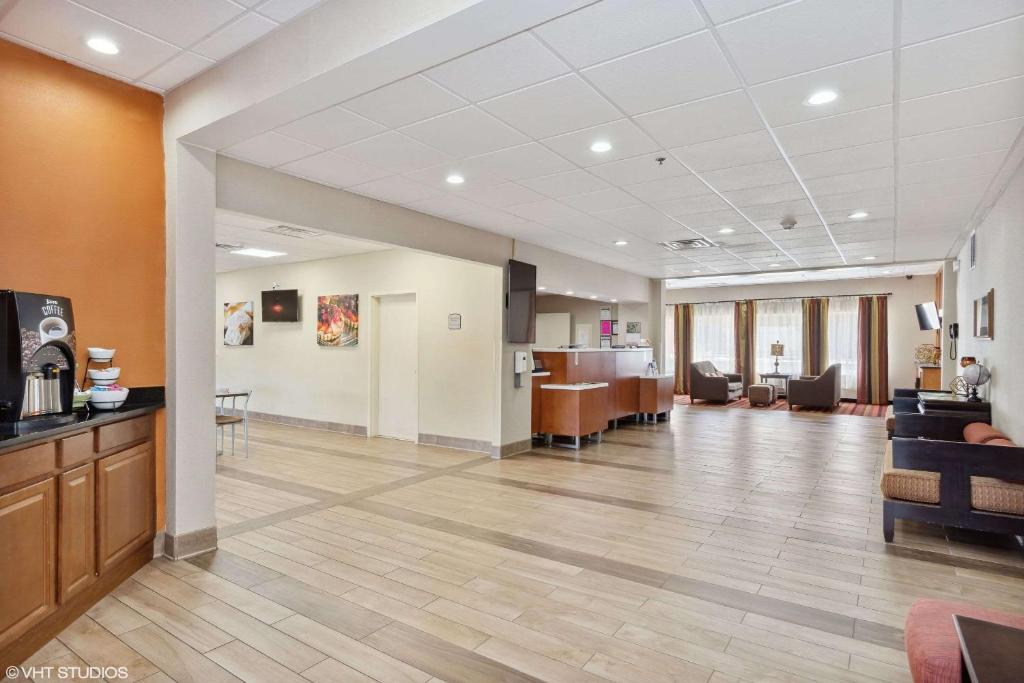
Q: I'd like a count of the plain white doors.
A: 1